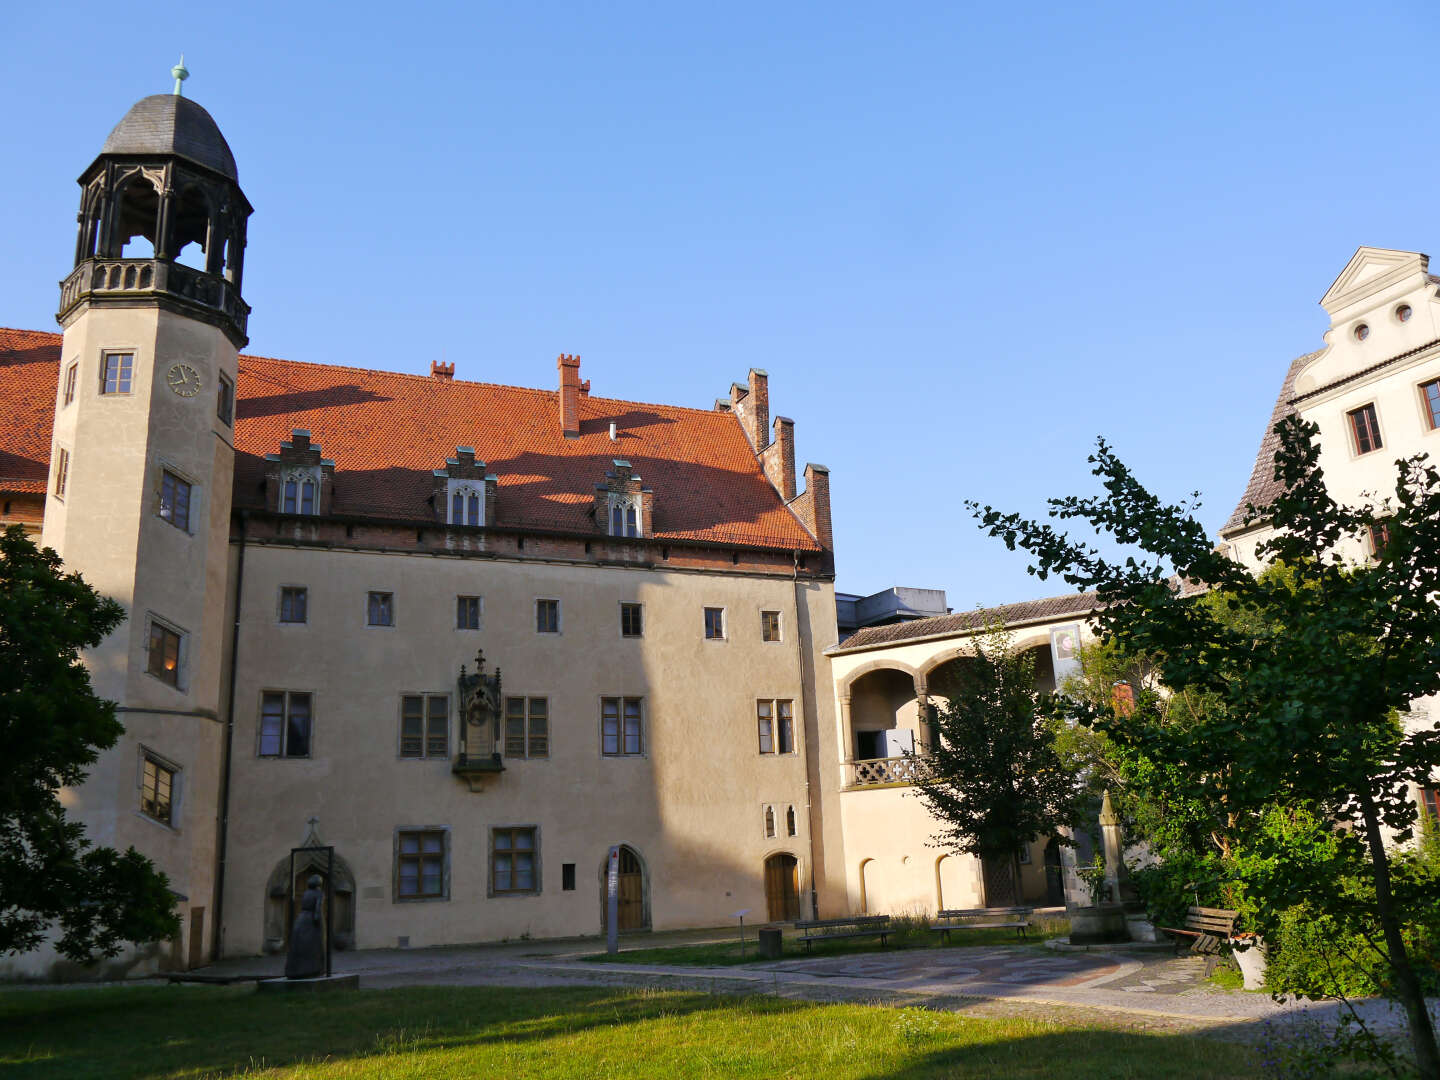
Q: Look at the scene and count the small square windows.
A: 7